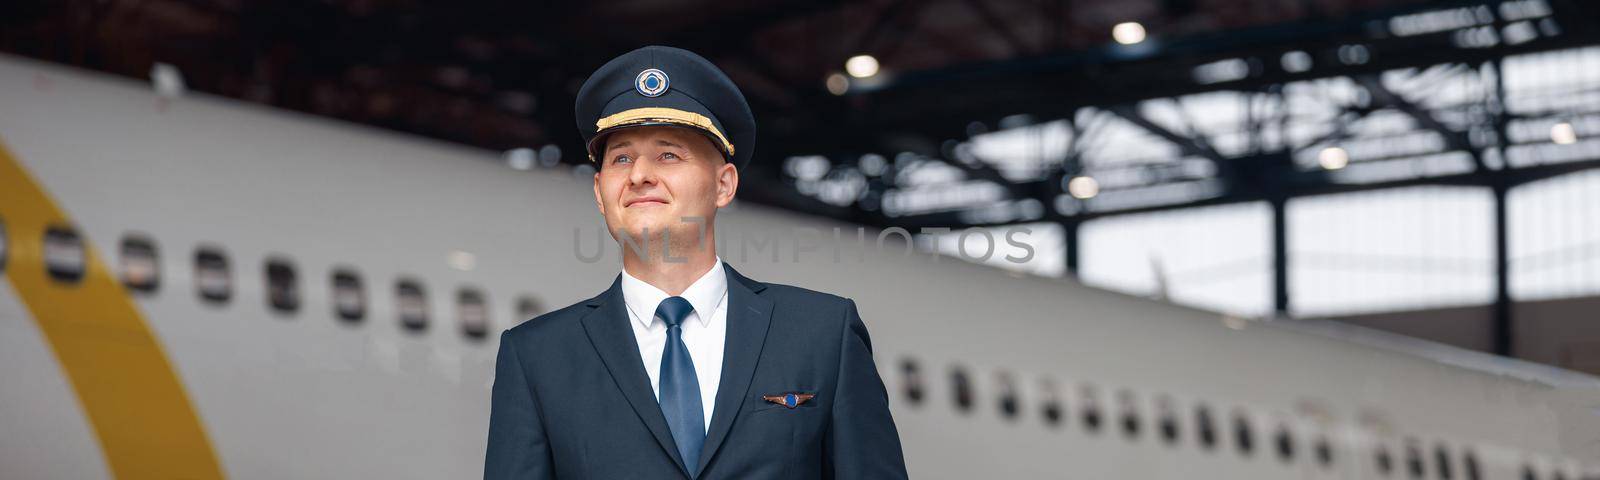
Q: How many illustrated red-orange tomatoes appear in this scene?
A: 0